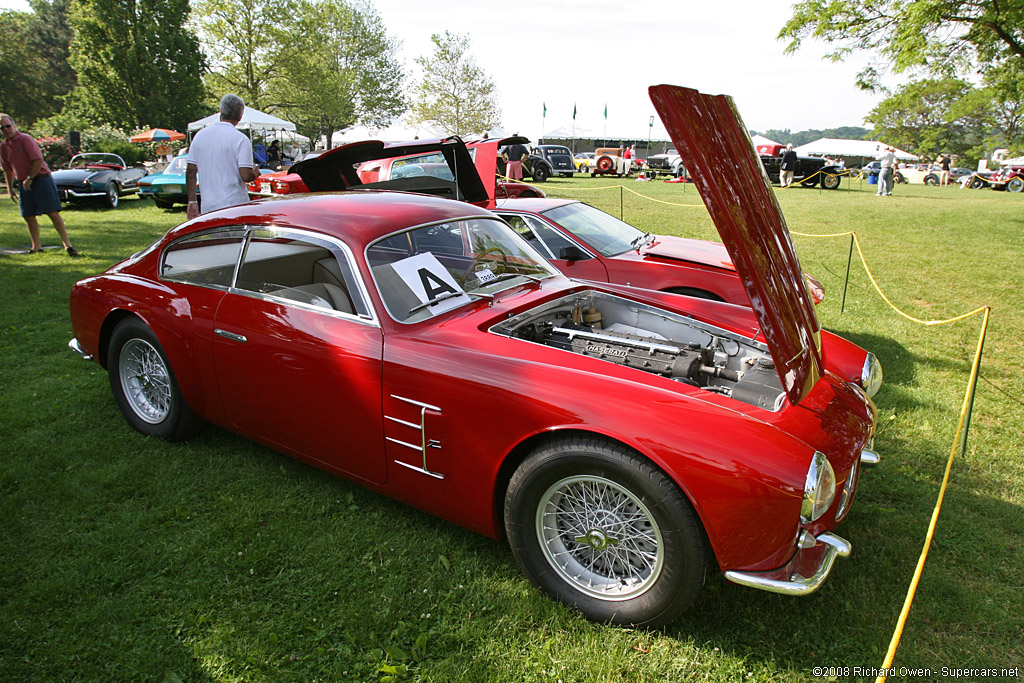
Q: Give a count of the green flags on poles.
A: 3